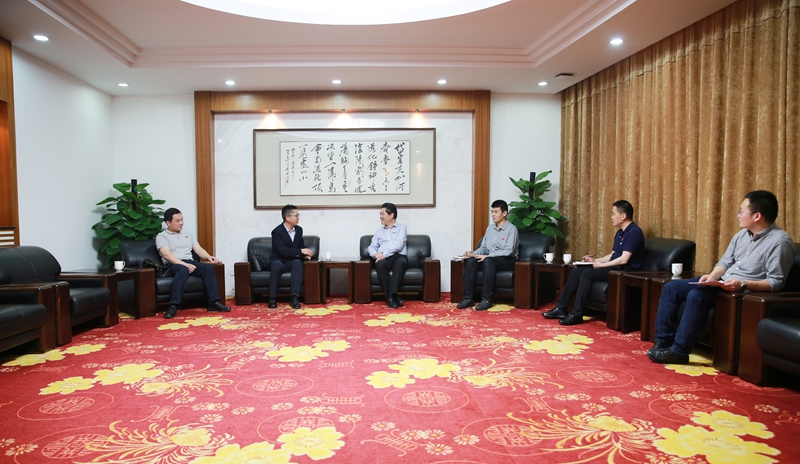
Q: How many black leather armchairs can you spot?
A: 9